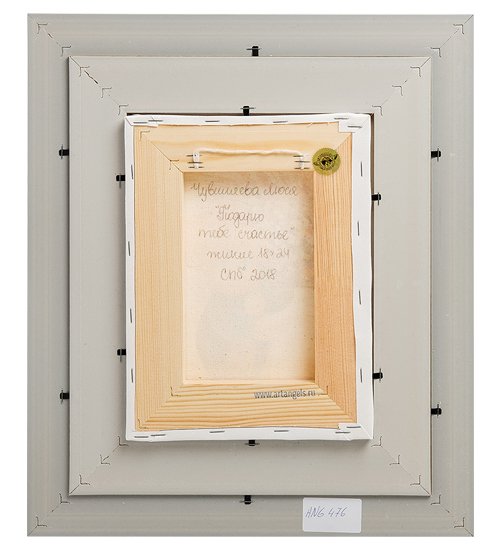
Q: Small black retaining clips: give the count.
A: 12